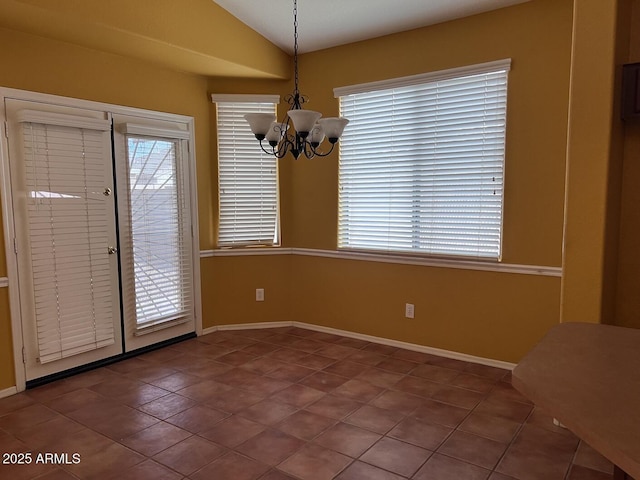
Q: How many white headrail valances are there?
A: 4